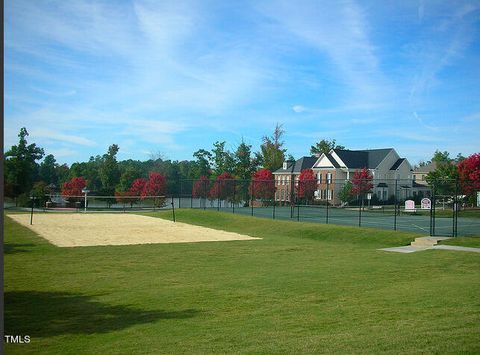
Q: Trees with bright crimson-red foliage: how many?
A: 9